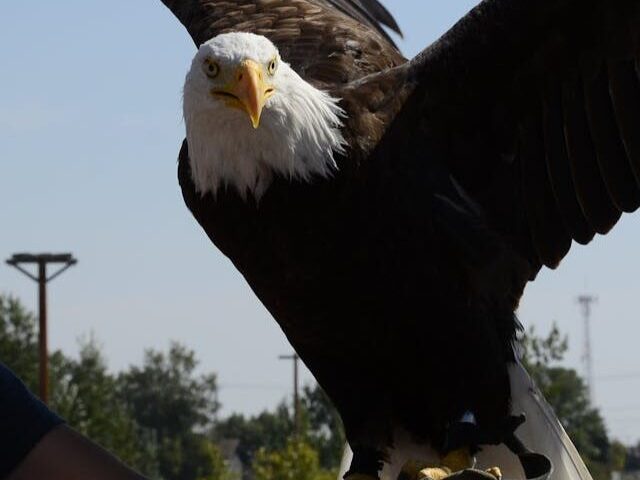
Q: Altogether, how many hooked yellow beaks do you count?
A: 1